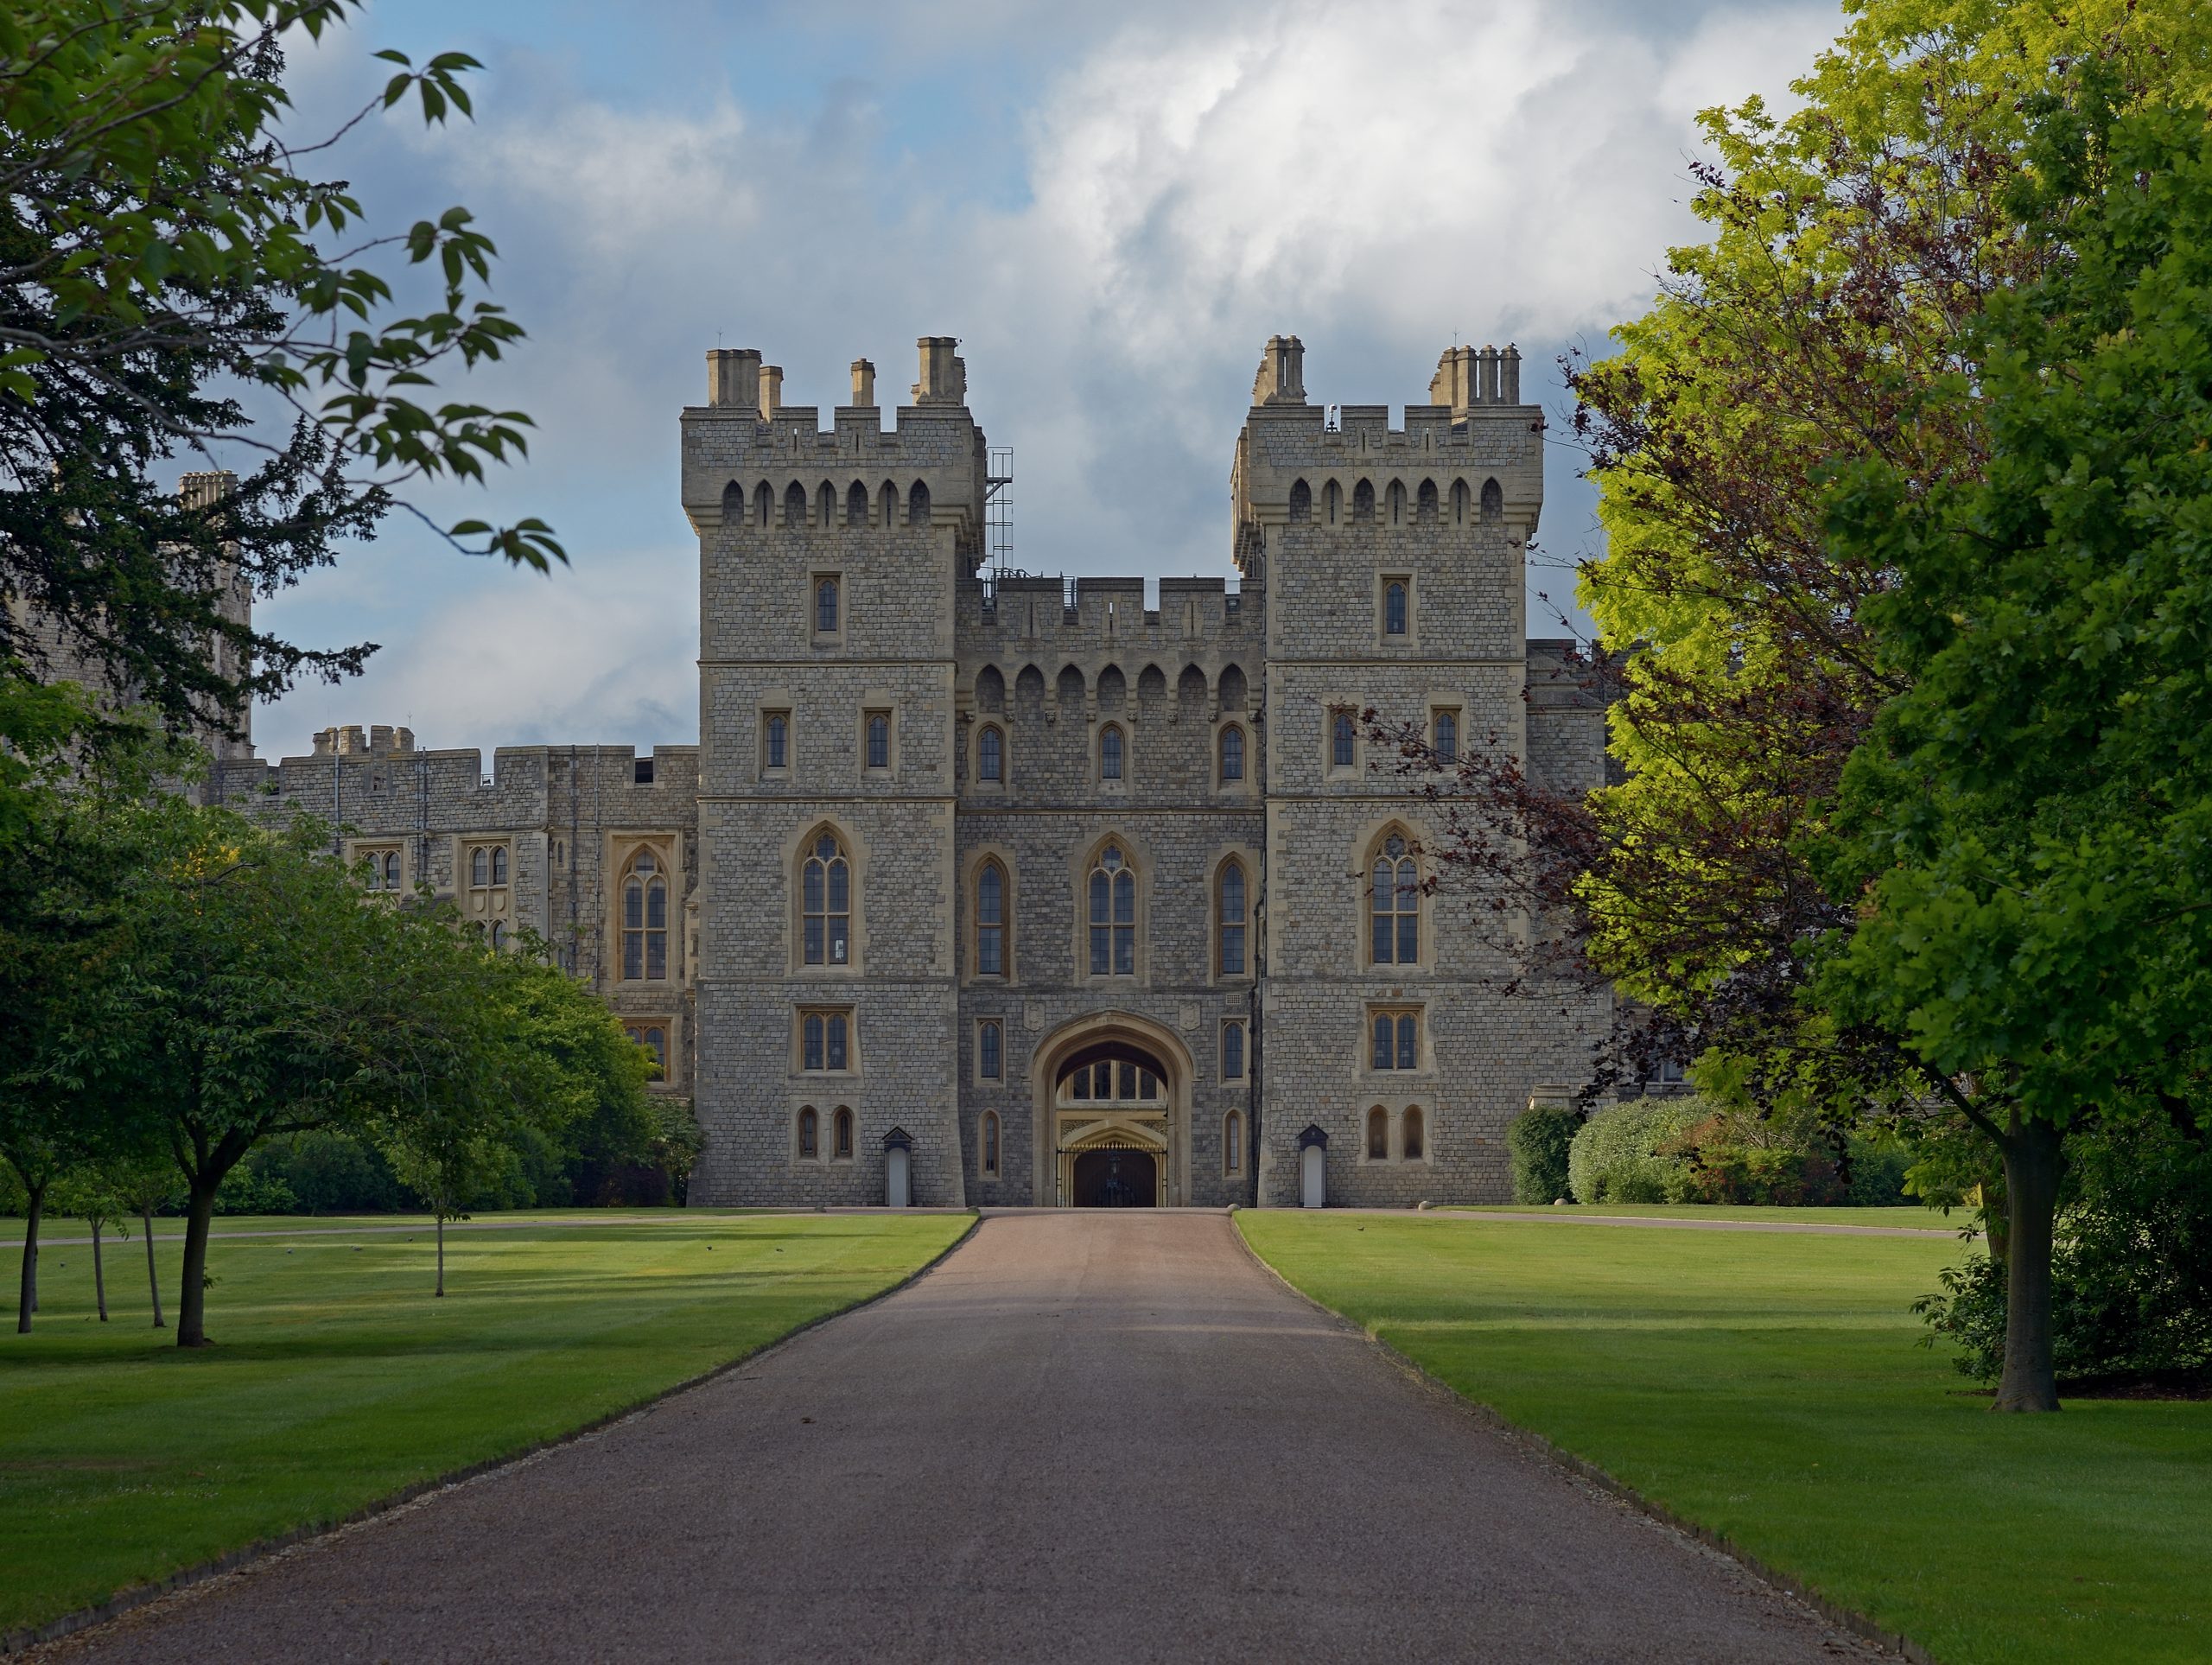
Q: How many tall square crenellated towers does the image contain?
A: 2